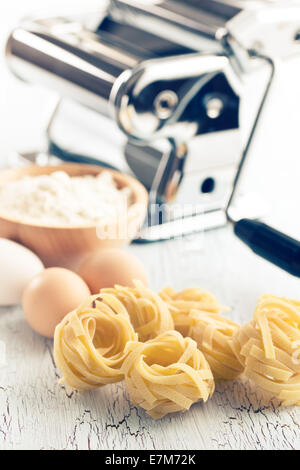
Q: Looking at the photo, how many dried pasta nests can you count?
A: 6